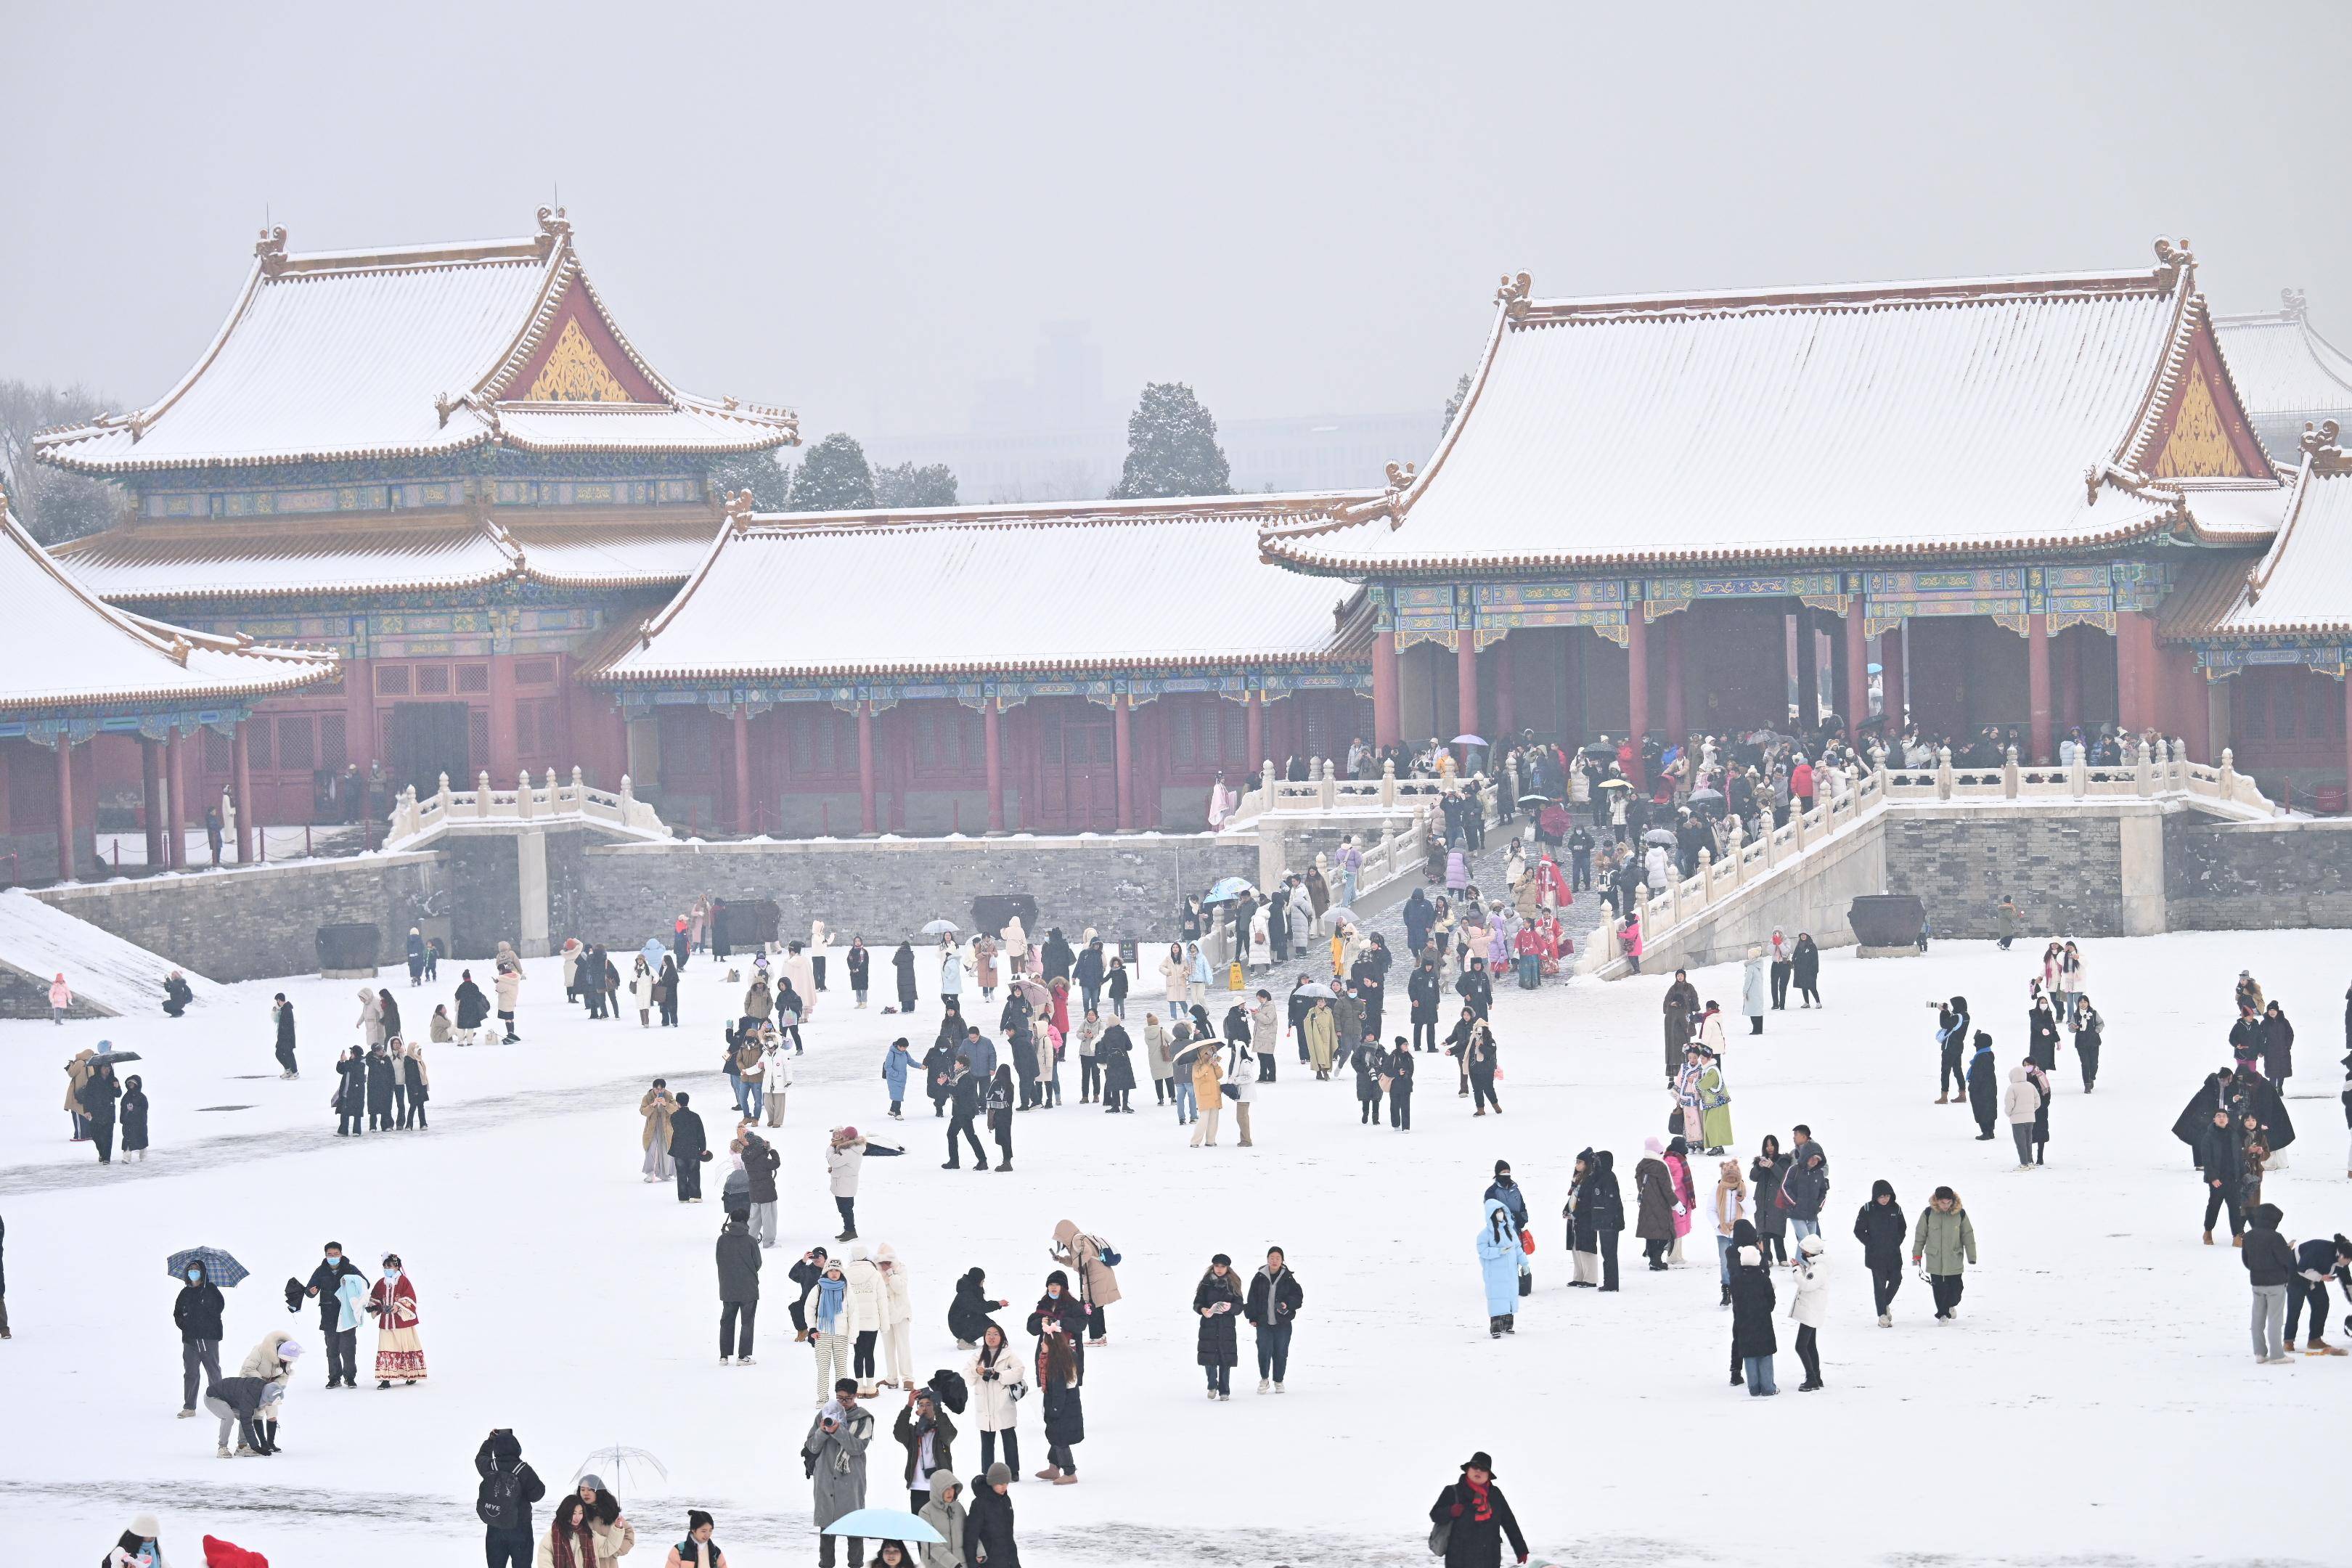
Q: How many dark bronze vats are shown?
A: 4